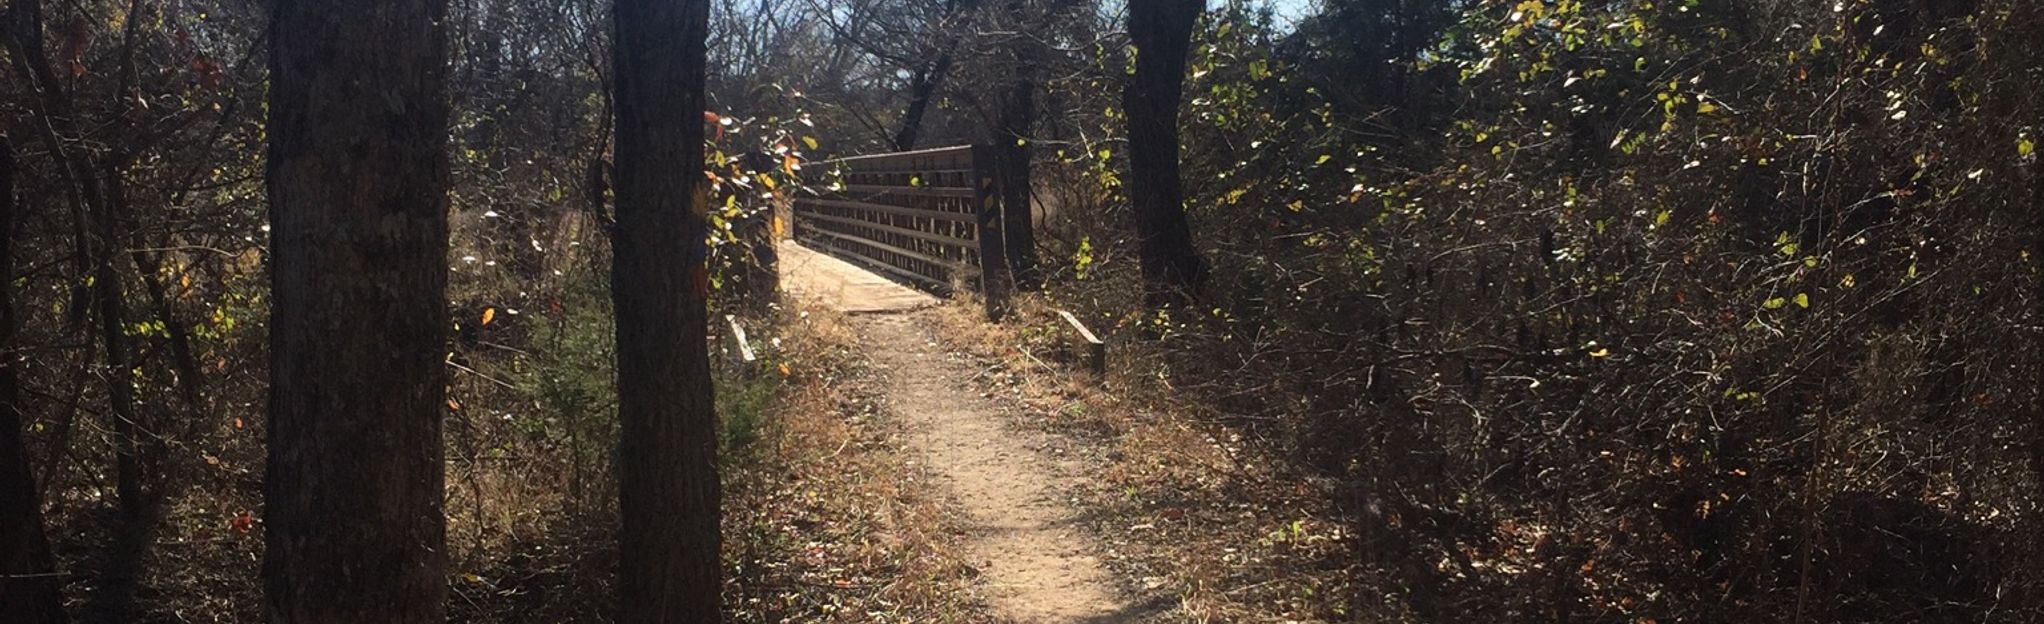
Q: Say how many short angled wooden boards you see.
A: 2